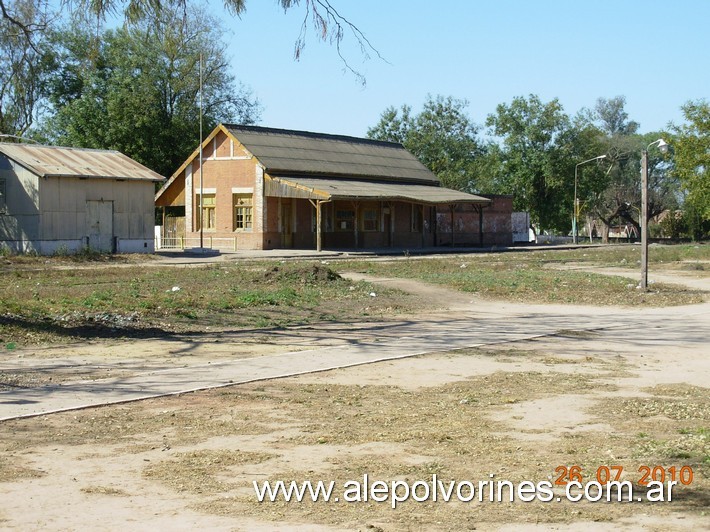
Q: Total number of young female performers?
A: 0